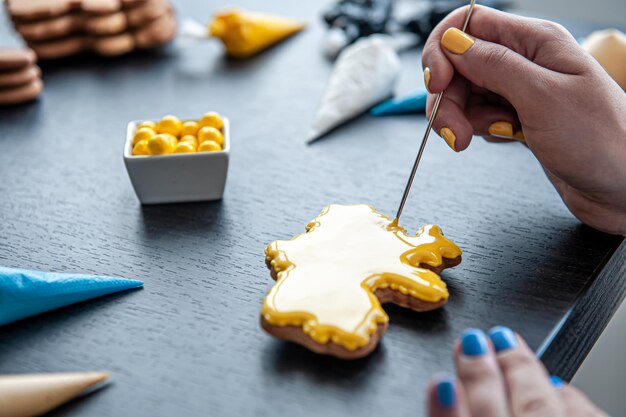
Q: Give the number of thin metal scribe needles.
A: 1